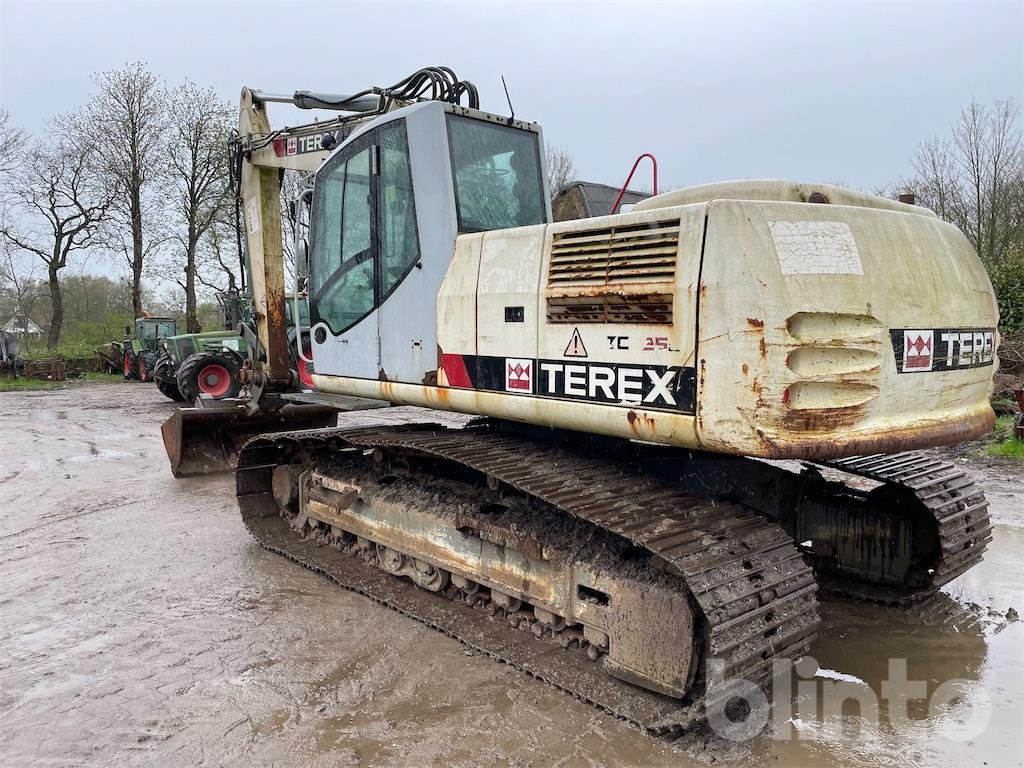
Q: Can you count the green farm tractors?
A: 2